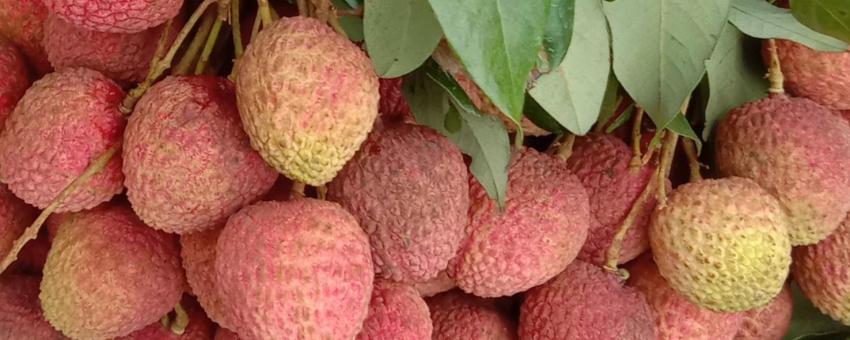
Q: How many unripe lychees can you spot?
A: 2